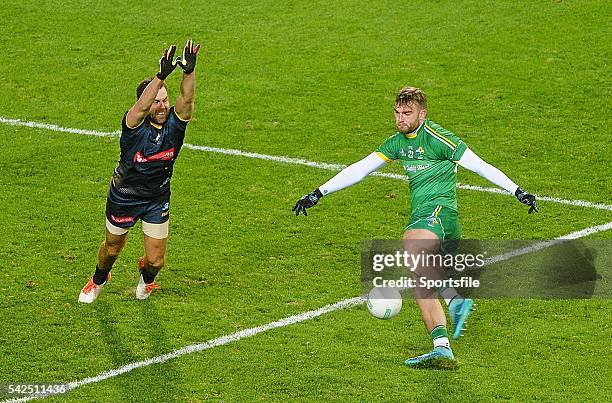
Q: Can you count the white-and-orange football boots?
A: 2